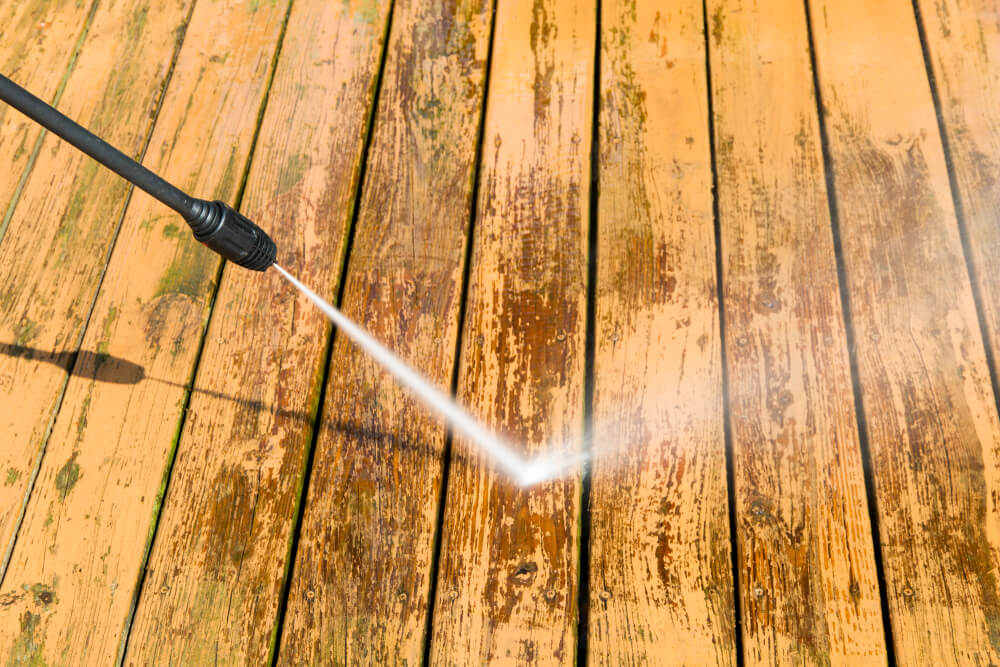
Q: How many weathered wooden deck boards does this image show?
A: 10